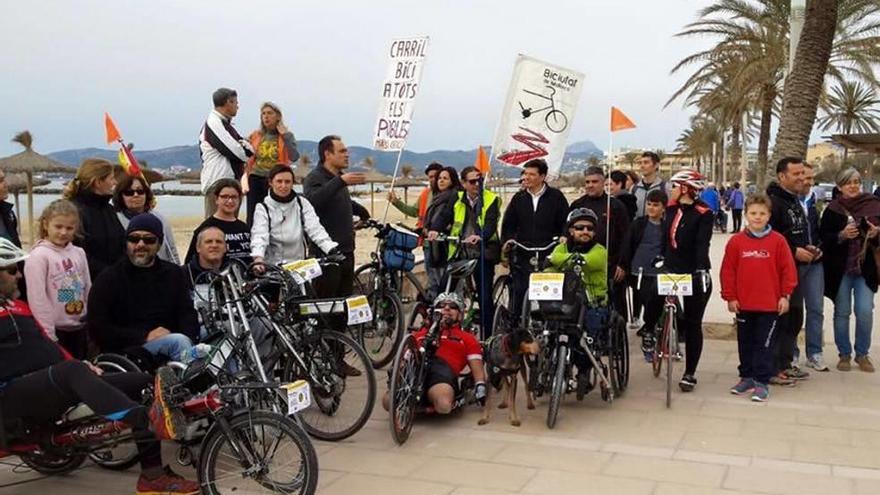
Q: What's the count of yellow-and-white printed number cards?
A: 5